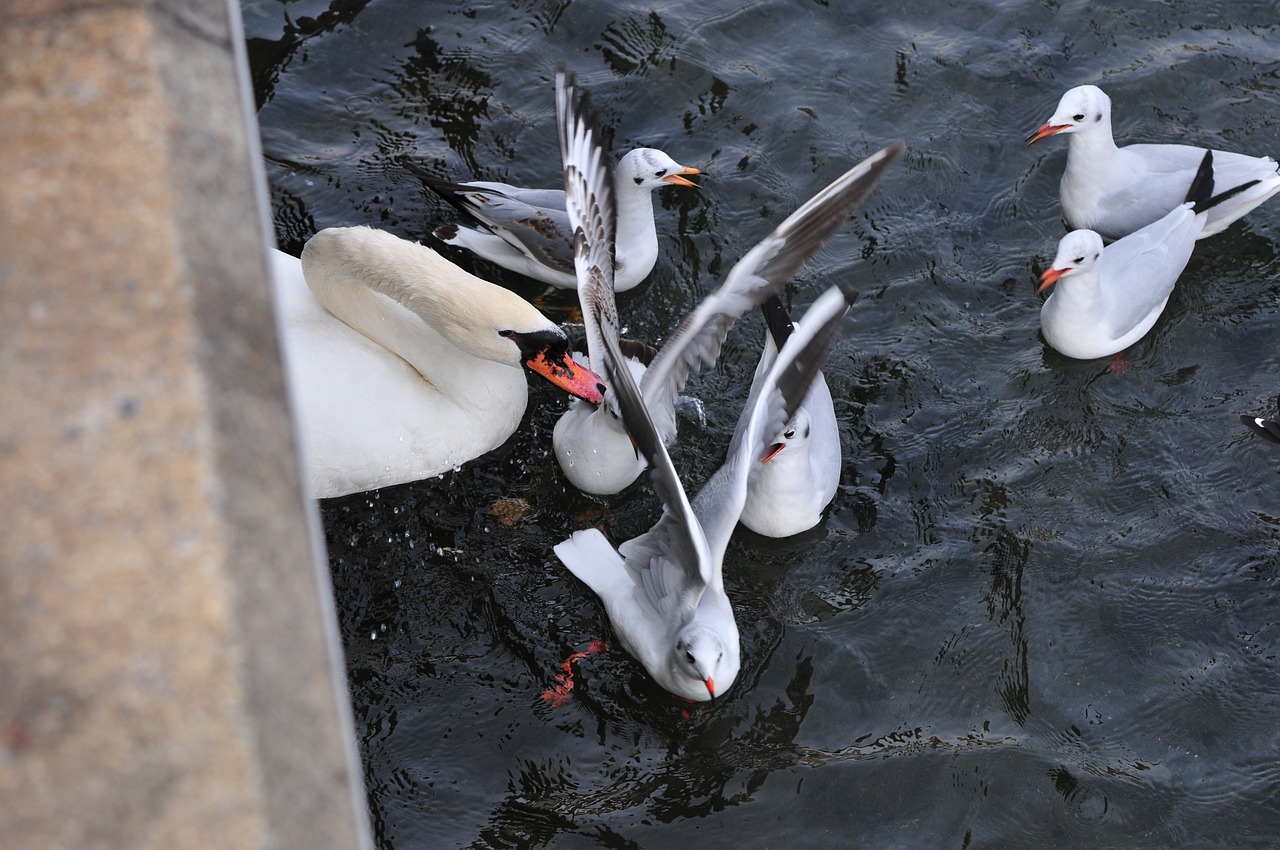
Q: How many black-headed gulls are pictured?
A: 6